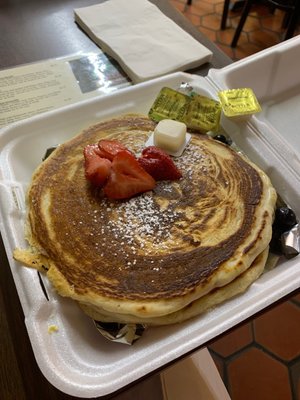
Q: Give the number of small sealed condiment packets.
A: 3